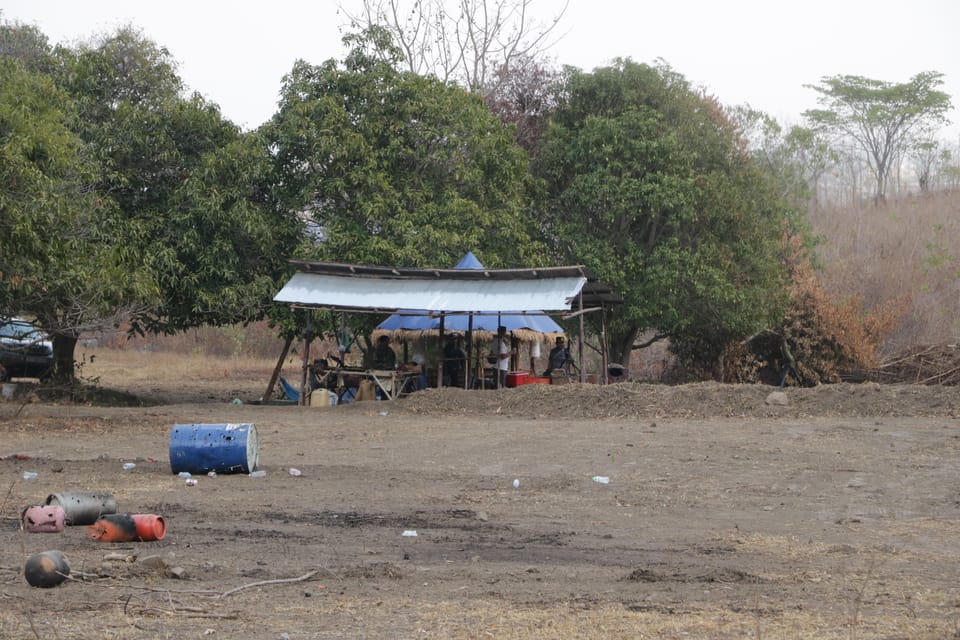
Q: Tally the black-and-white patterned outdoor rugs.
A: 0